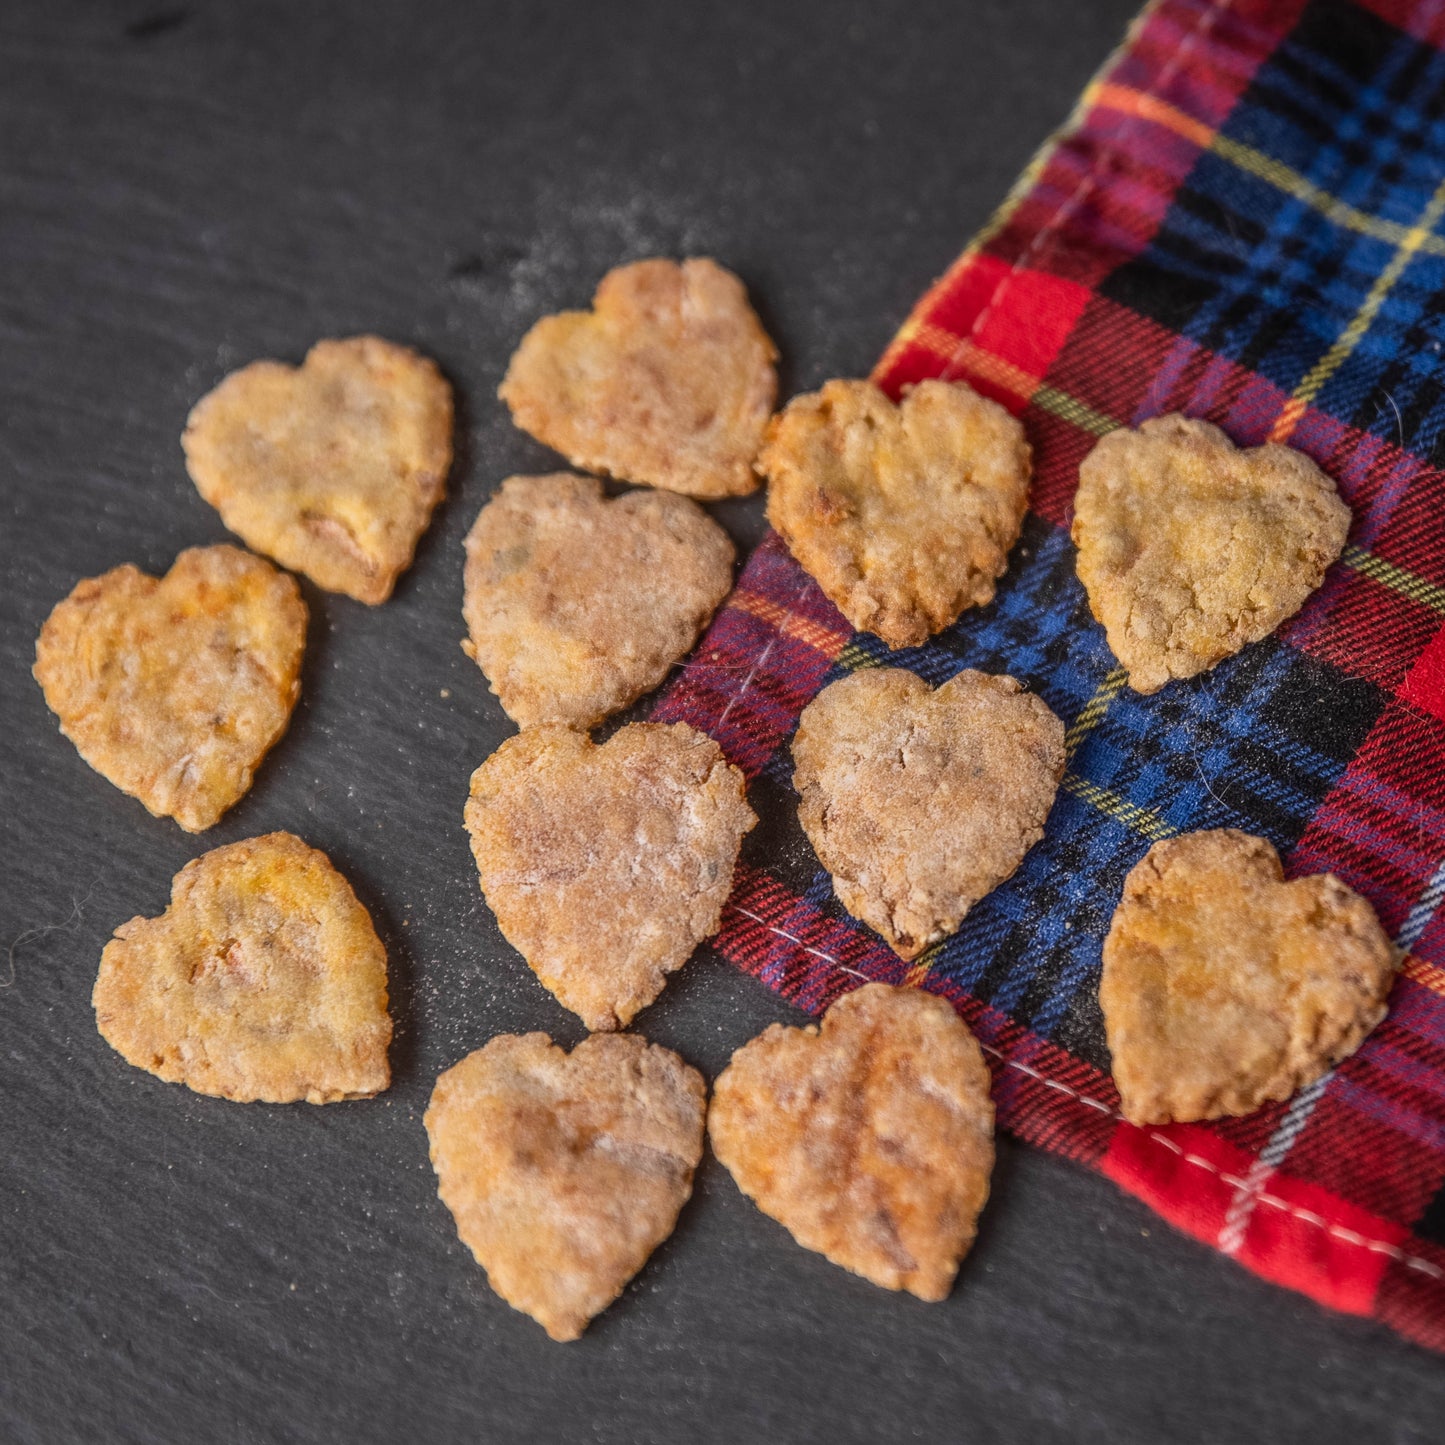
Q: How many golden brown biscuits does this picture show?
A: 12